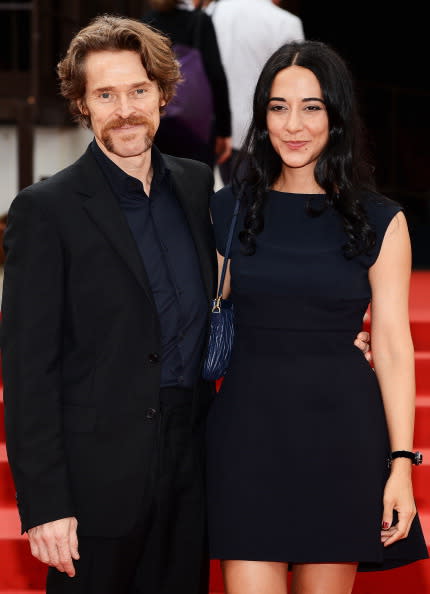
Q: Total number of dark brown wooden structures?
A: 1